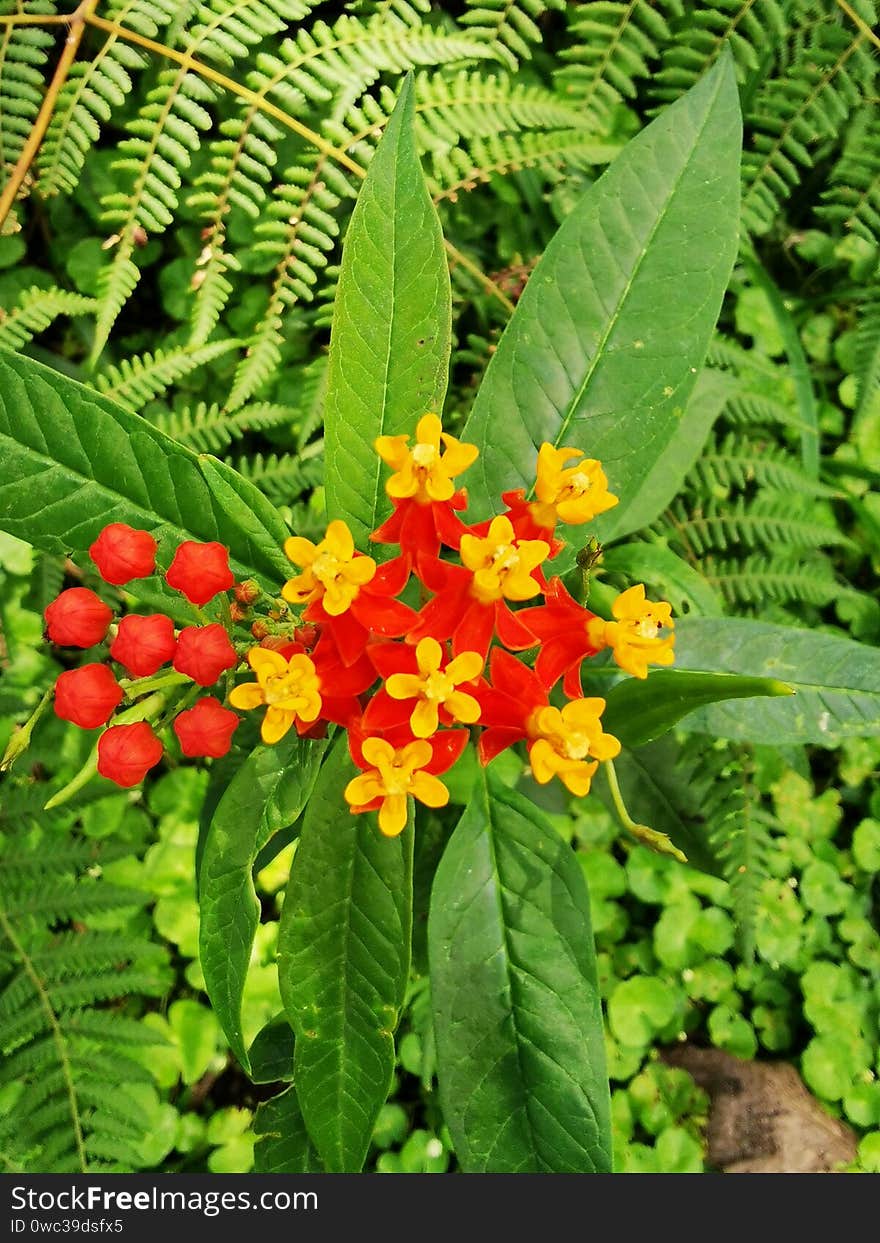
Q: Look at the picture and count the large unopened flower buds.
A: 8